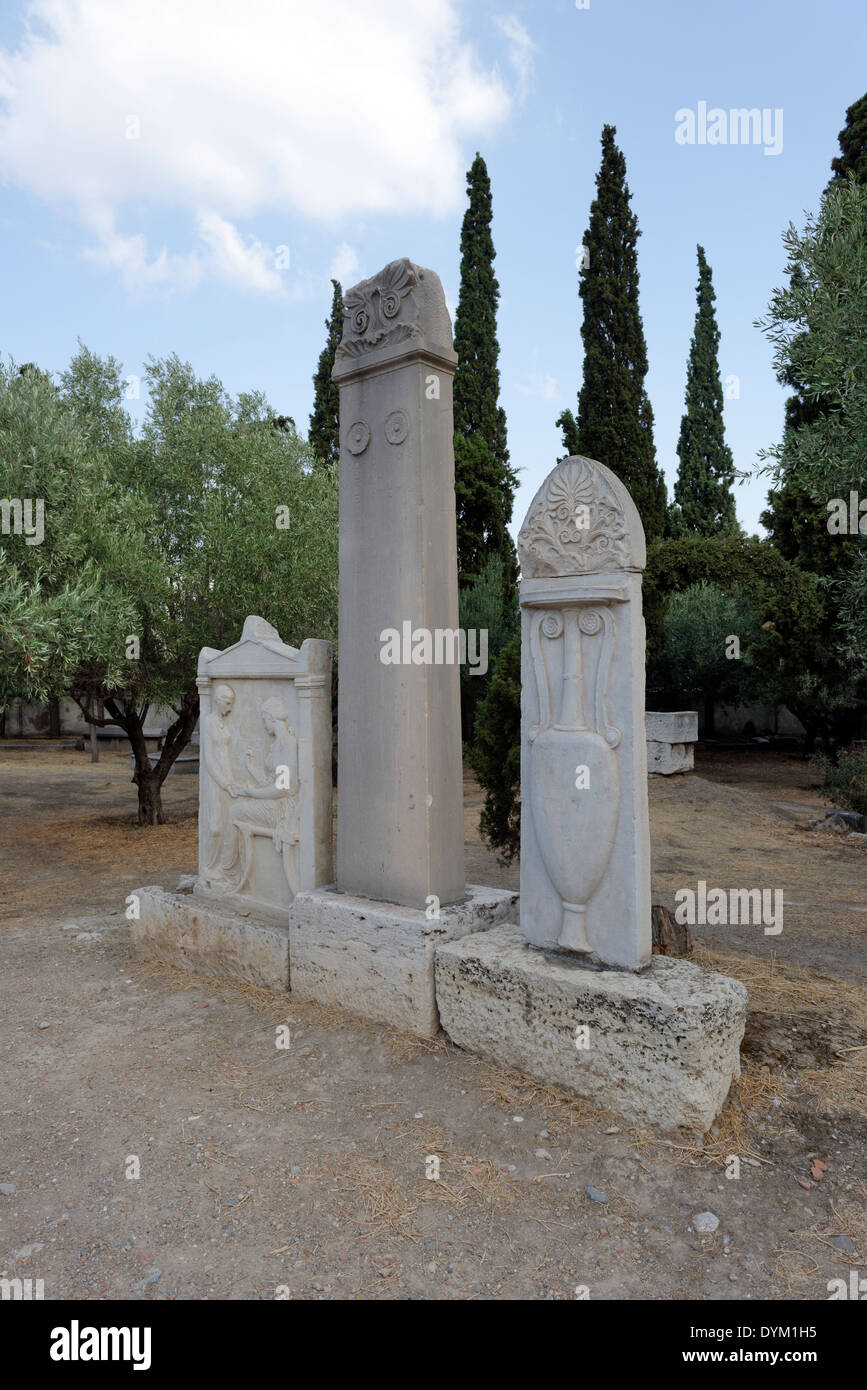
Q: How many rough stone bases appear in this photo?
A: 3